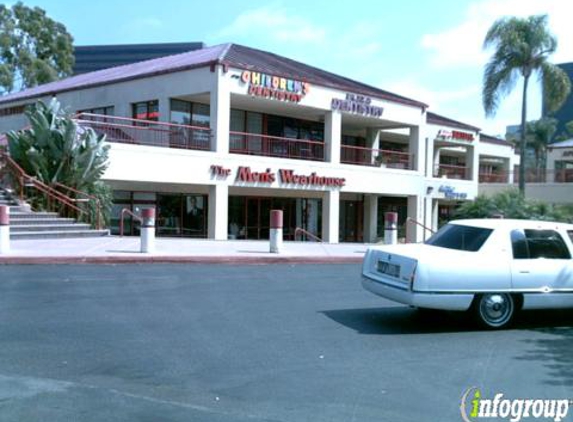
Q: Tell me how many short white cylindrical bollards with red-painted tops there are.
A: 4